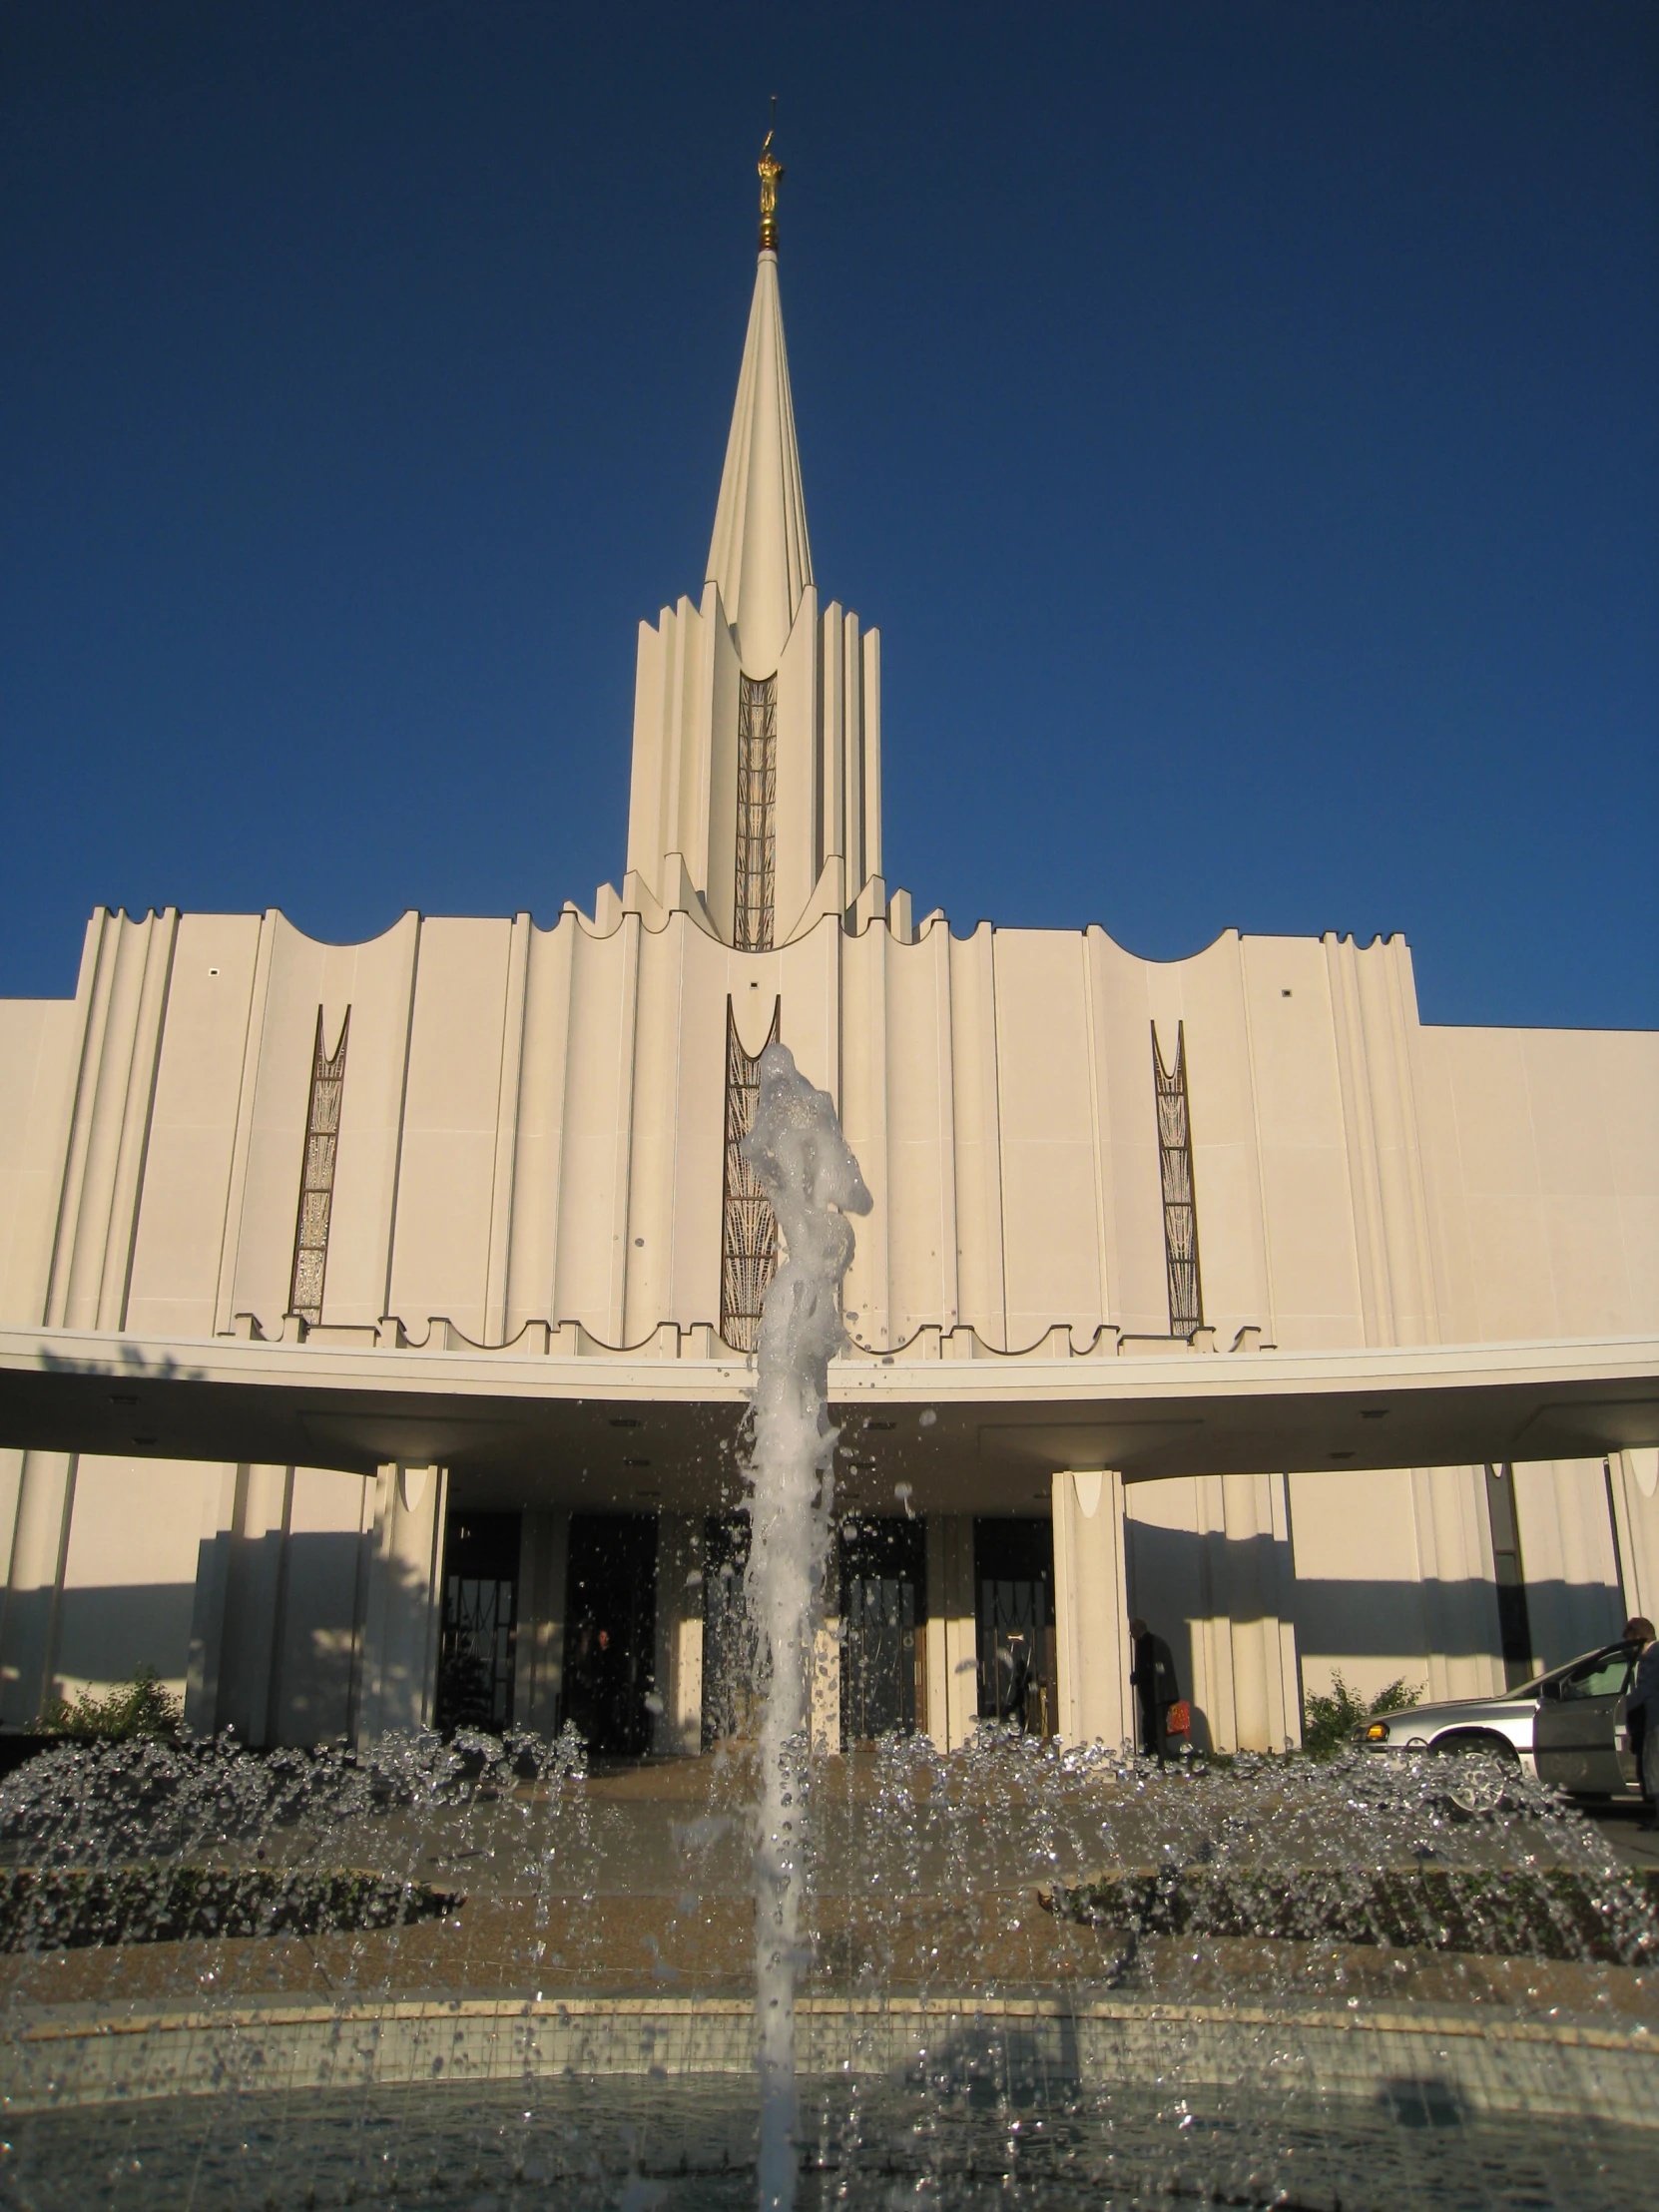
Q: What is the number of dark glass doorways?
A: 5